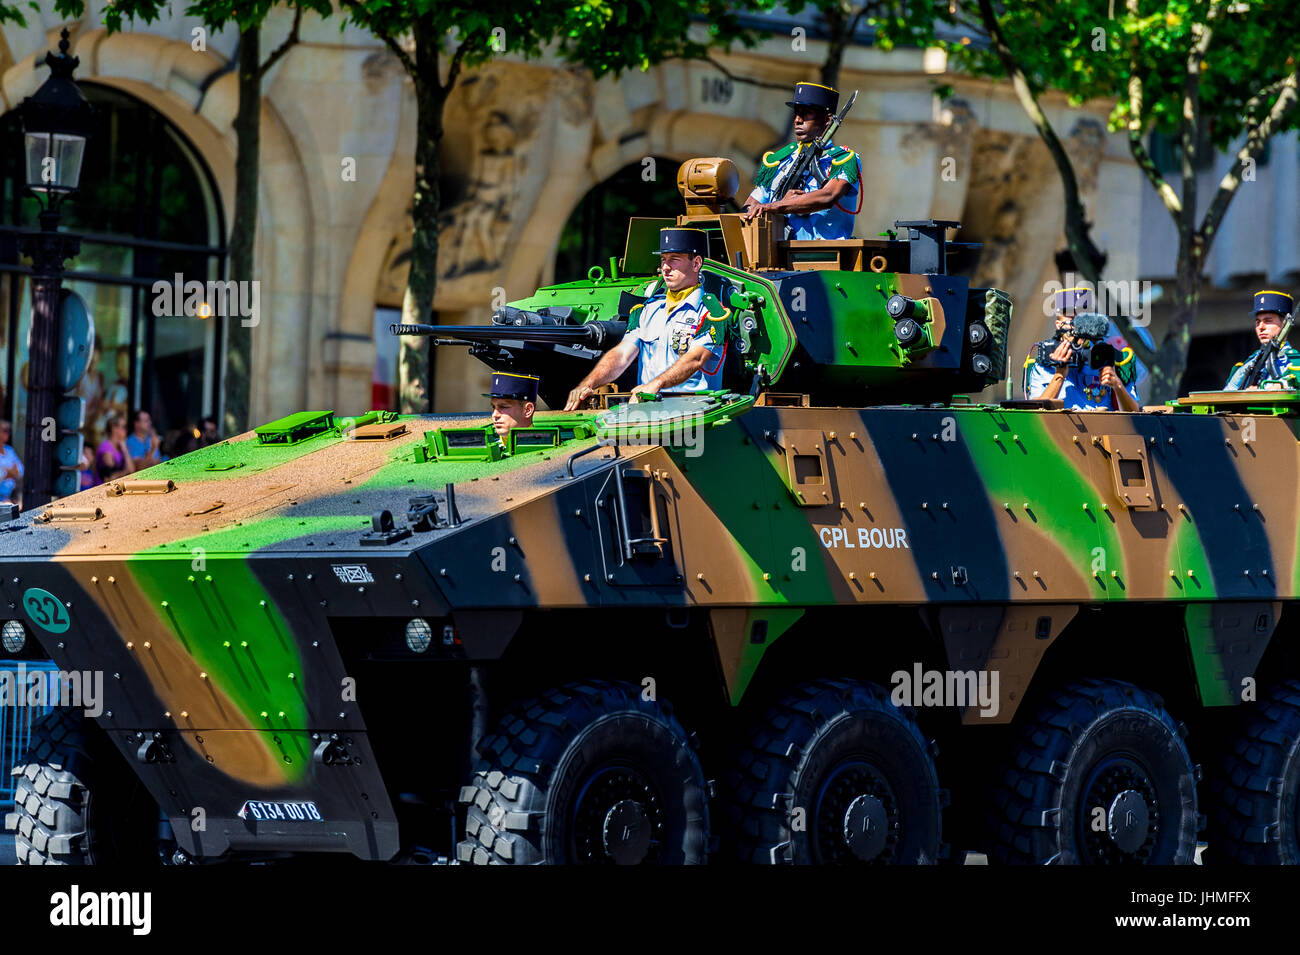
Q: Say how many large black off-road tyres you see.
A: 5